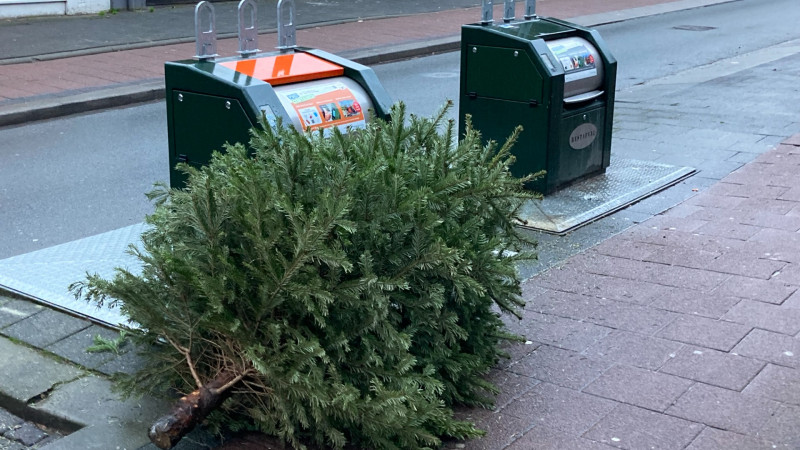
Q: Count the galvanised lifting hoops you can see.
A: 6